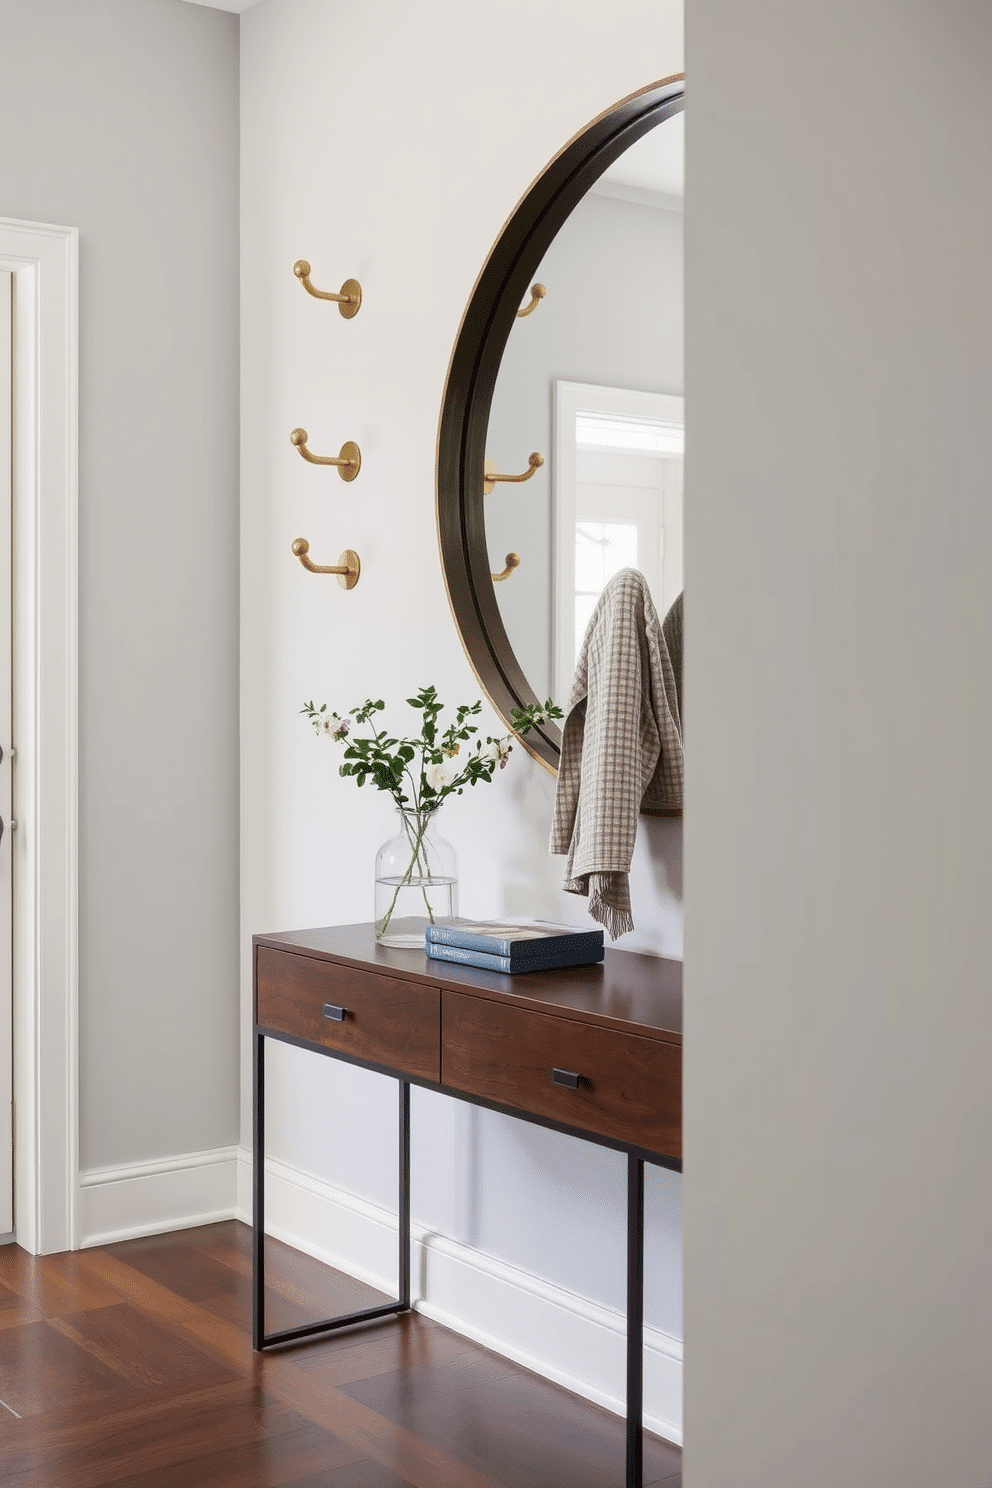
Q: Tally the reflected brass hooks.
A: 3